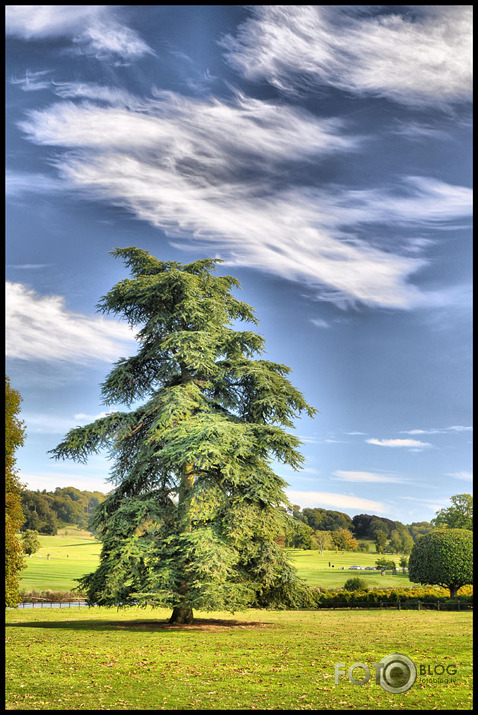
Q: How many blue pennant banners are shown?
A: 0